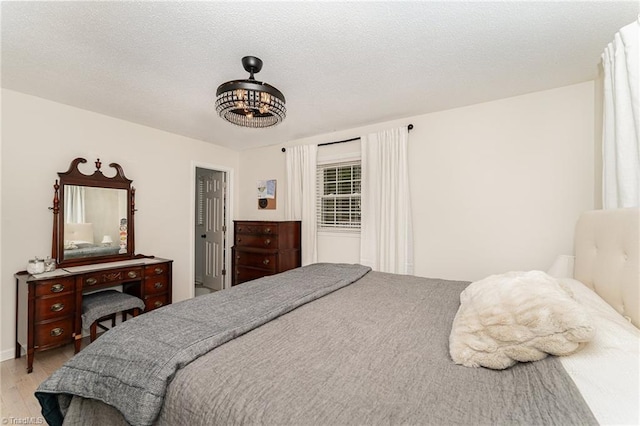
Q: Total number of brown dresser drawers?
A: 11